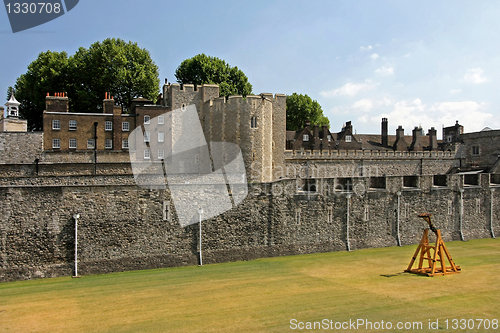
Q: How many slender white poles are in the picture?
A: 6